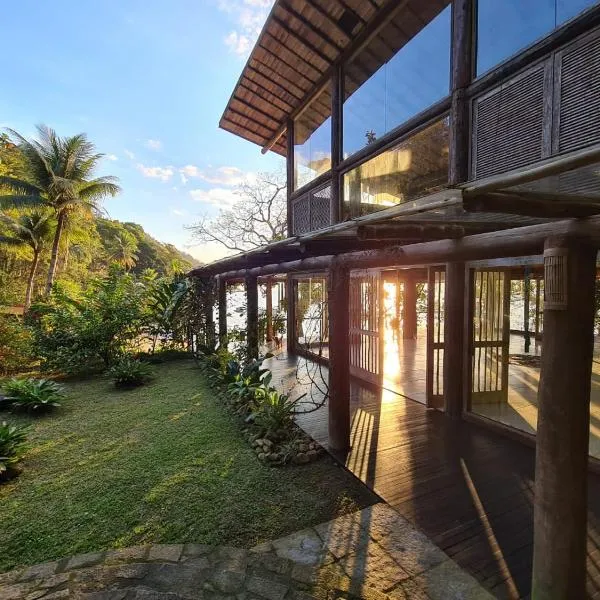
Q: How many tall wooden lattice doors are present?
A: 3